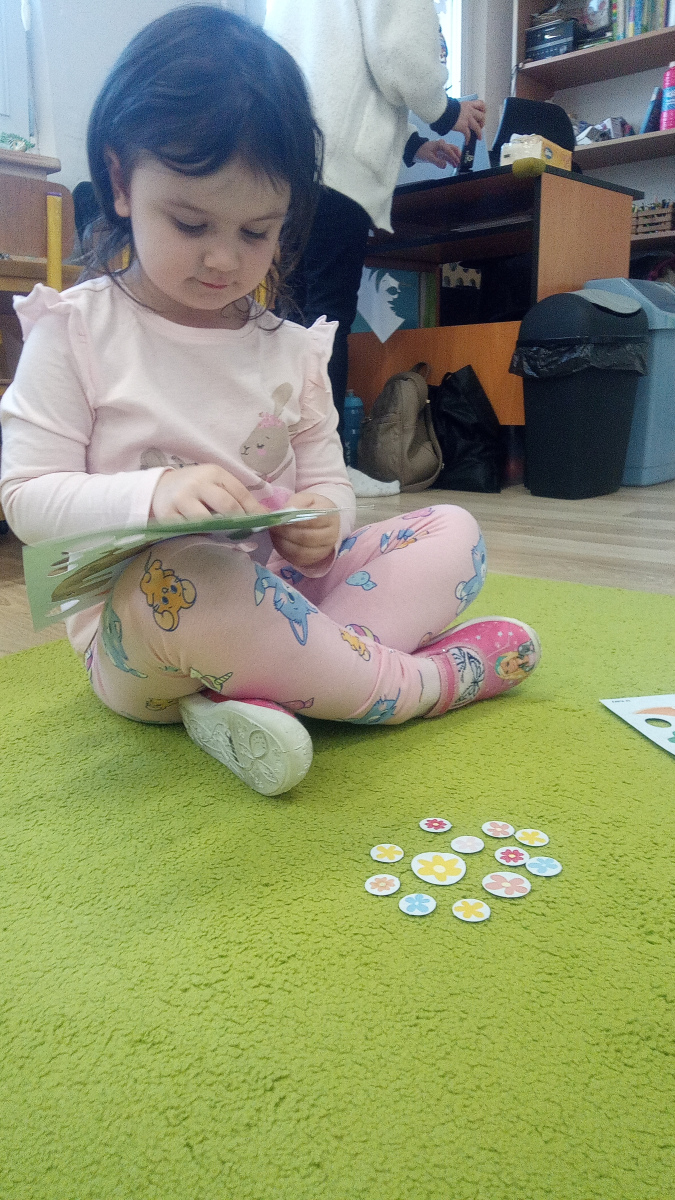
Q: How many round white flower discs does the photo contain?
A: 12